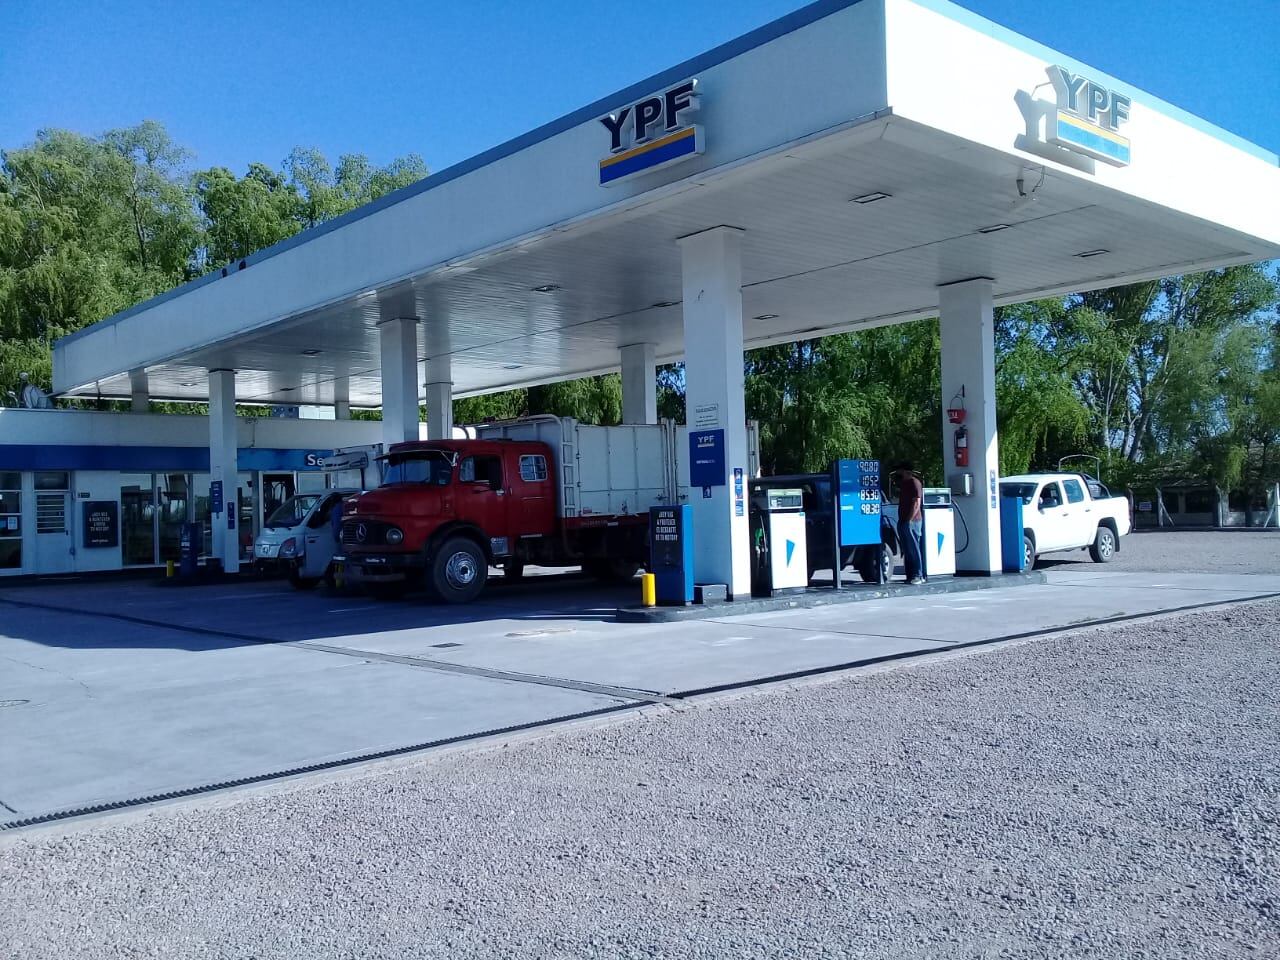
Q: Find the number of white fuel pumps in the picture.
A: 2